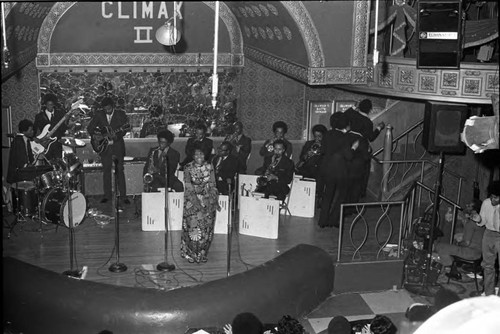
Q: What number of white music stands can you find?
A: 5